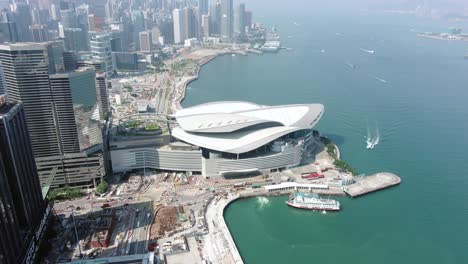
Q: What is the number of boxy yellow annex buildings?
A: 0